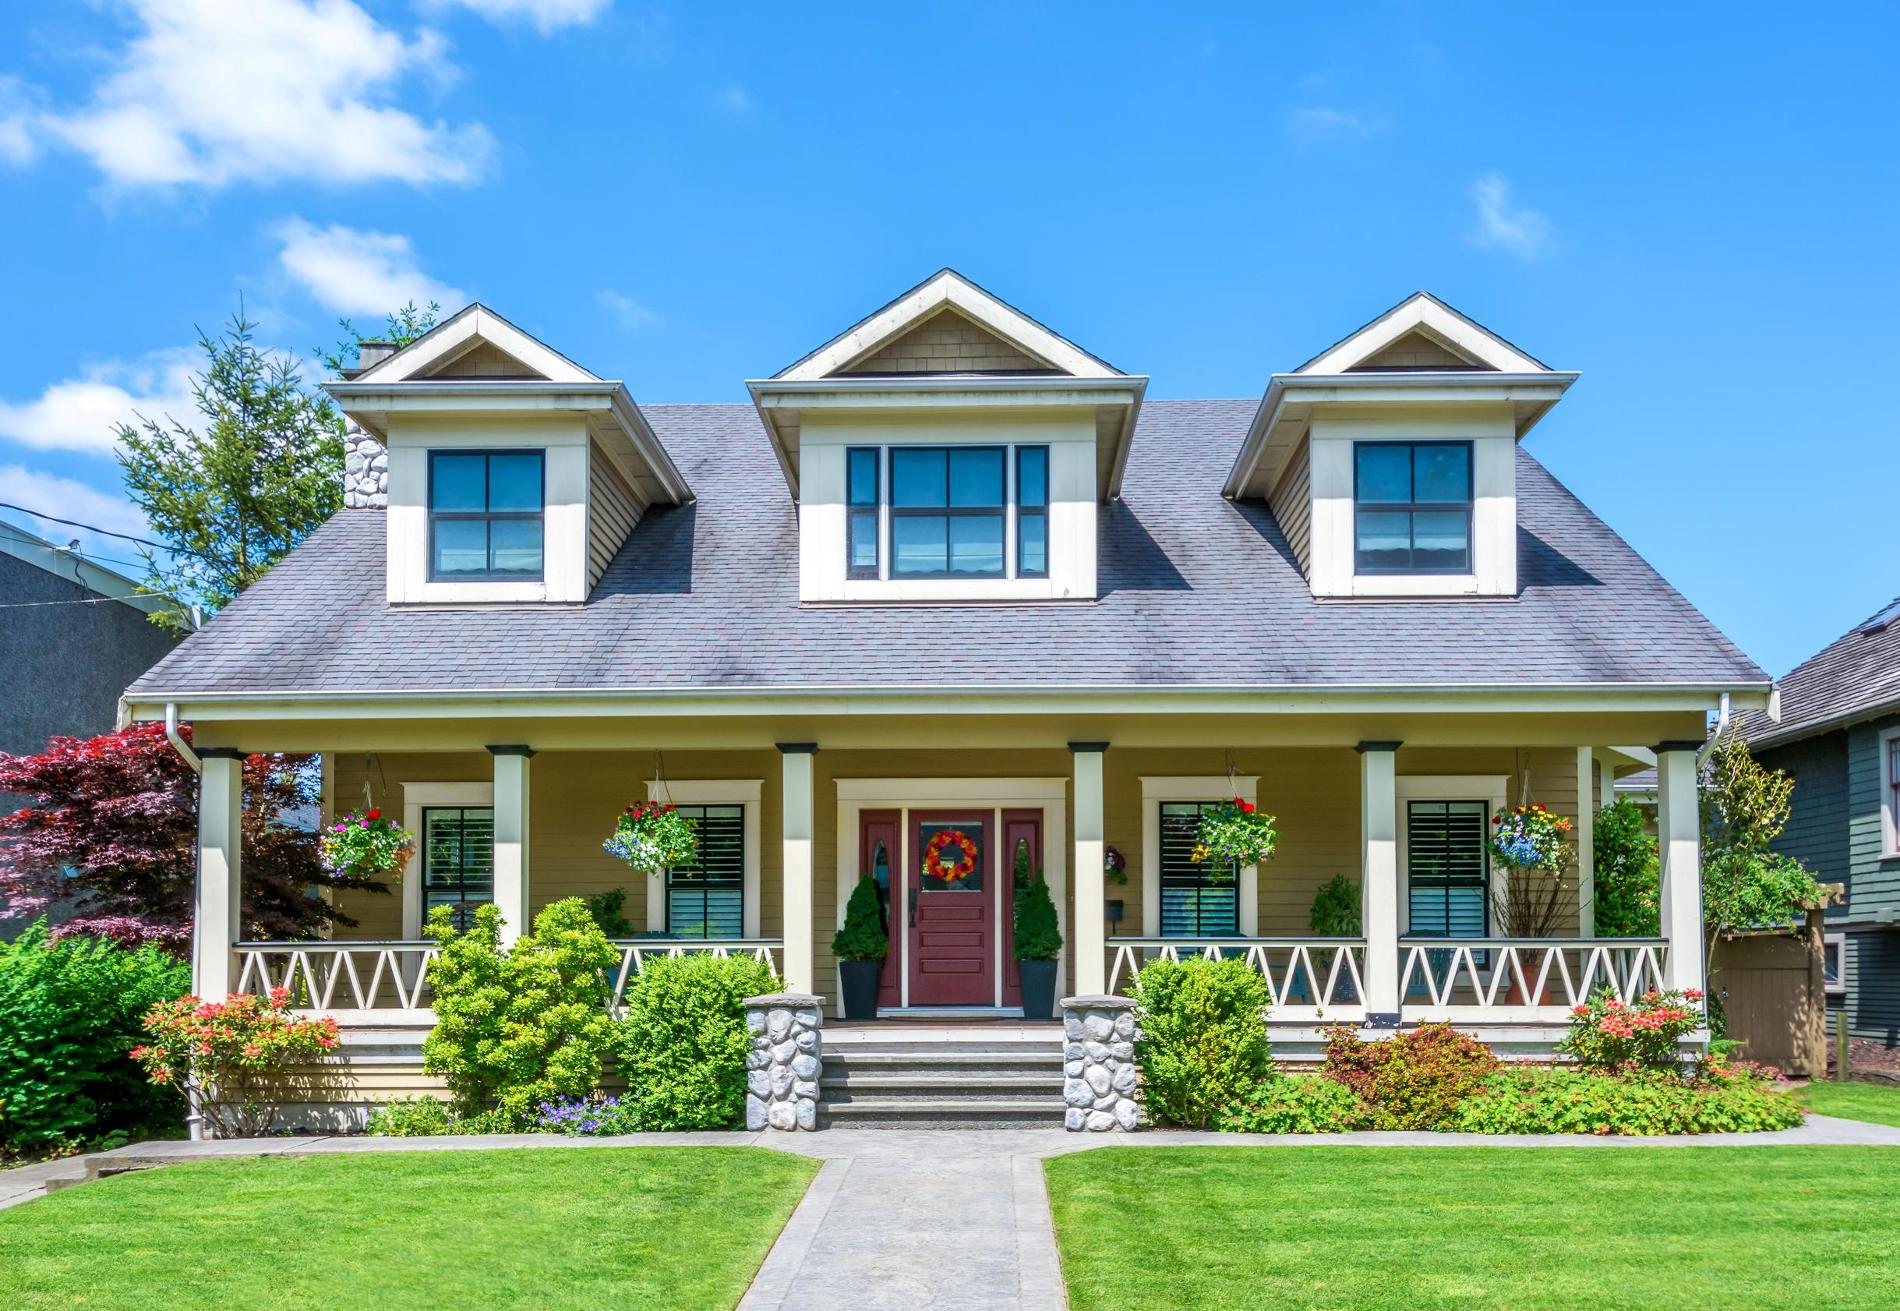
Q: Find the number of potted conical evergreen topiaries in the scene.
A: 2